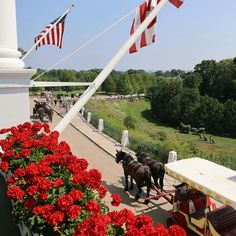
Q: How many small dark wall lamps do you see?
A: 0